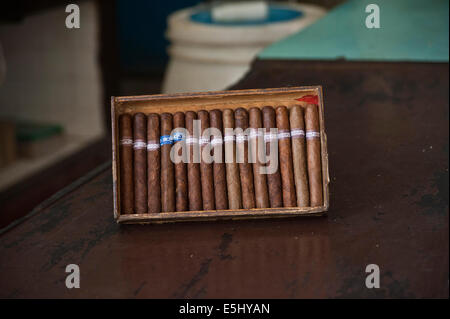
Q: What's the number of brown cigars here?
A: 15